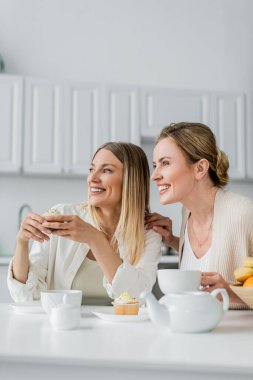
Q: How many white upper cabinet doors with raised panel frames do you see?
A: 6